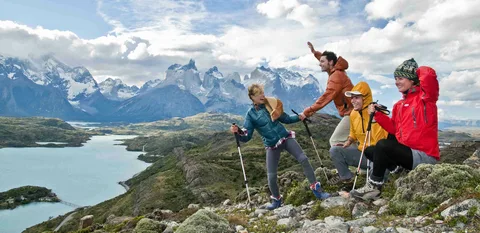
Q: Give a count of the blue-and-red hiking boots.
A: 2